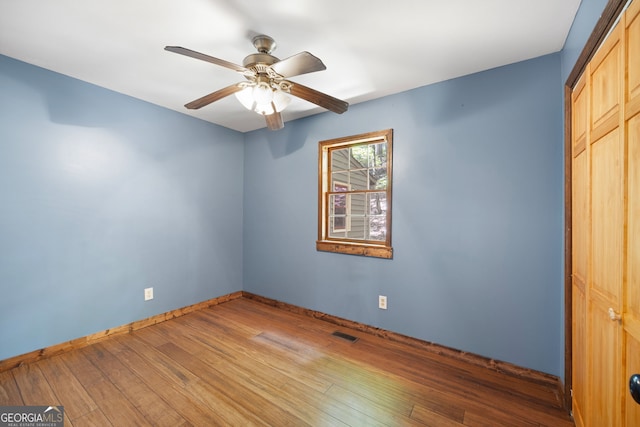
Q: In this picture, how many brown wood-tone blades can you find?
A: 5